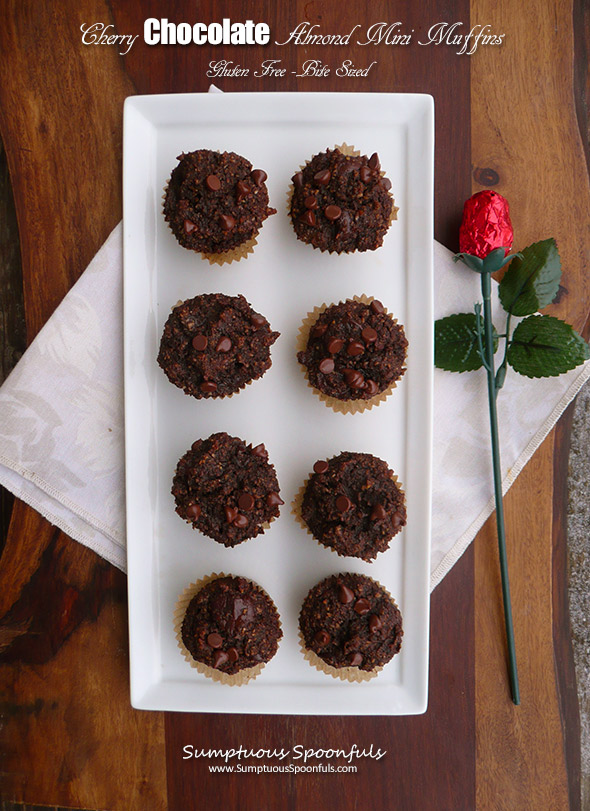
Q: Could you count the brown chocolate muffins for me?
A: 8